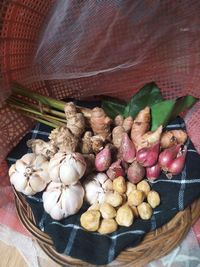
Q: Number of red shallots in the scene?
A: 8